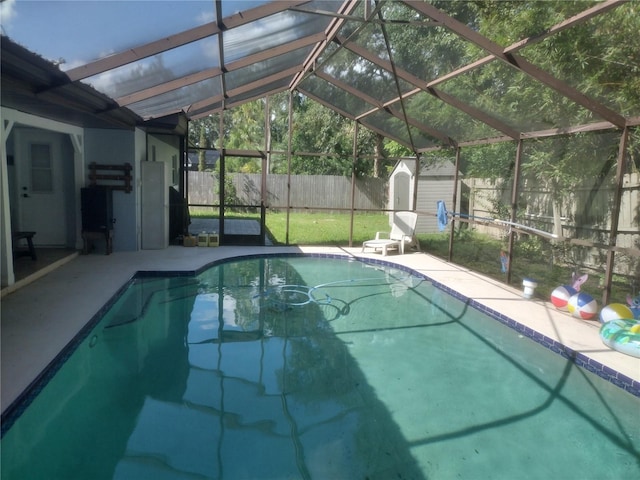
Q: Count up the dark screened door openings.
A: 1